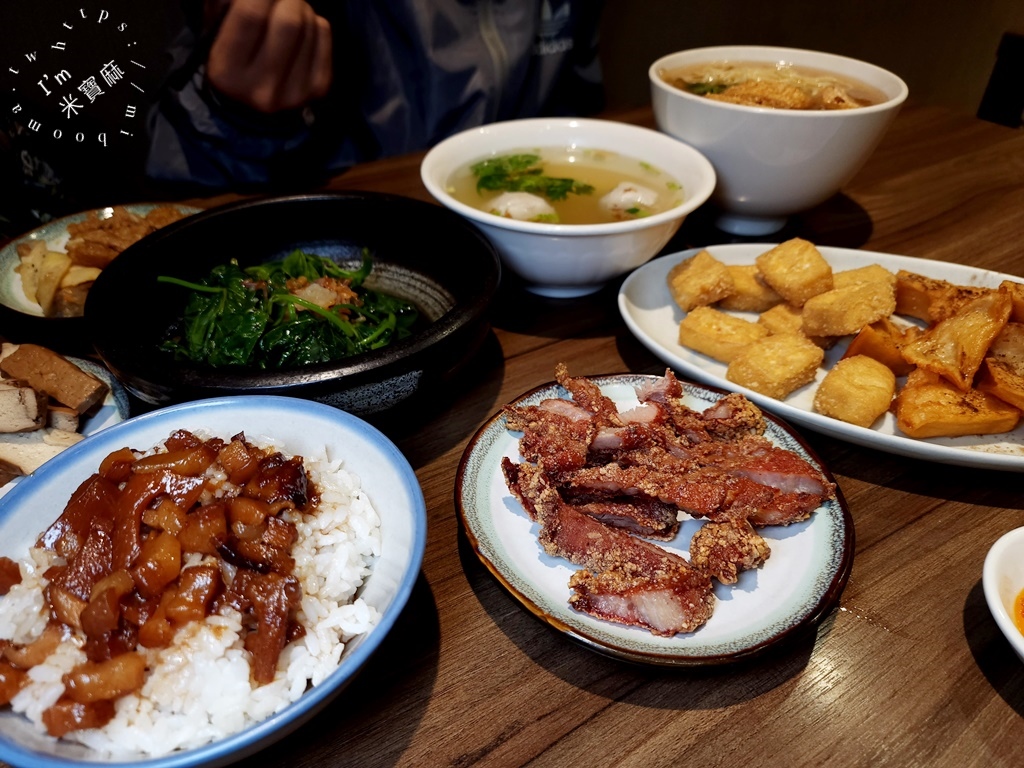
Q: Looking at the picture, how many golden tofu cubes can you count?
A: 9